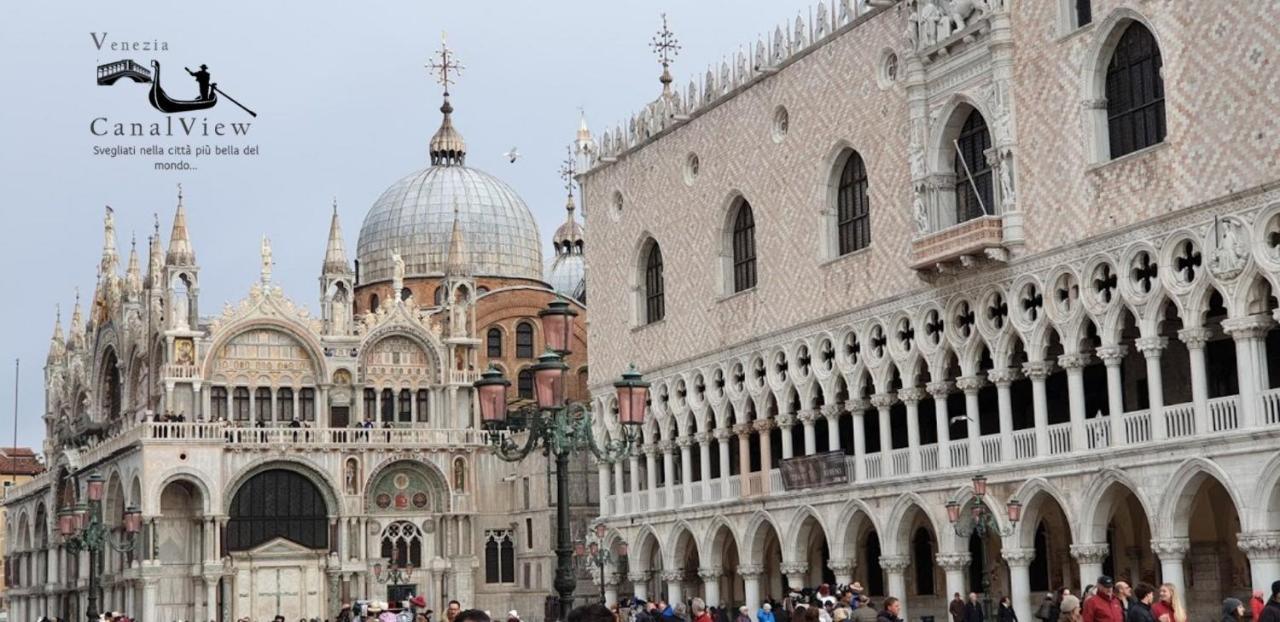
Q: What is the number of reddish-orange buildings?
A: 1